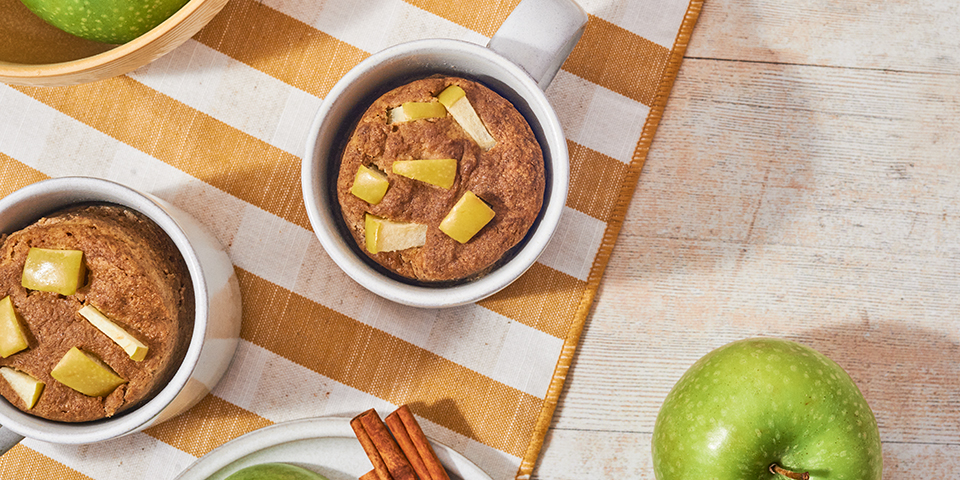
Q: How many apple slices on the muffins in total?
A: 11